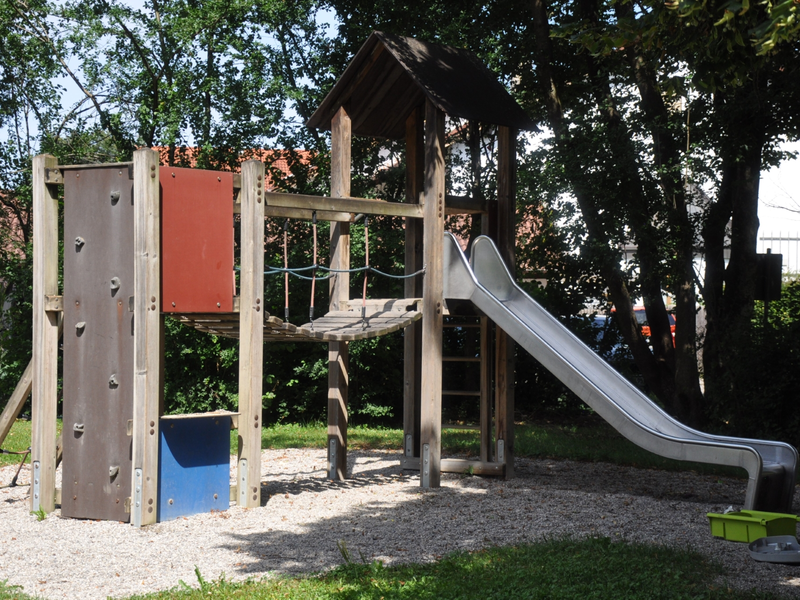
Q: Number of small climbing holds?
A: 7